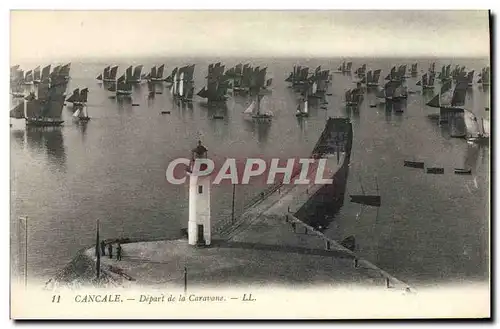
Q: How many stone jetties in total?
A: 1